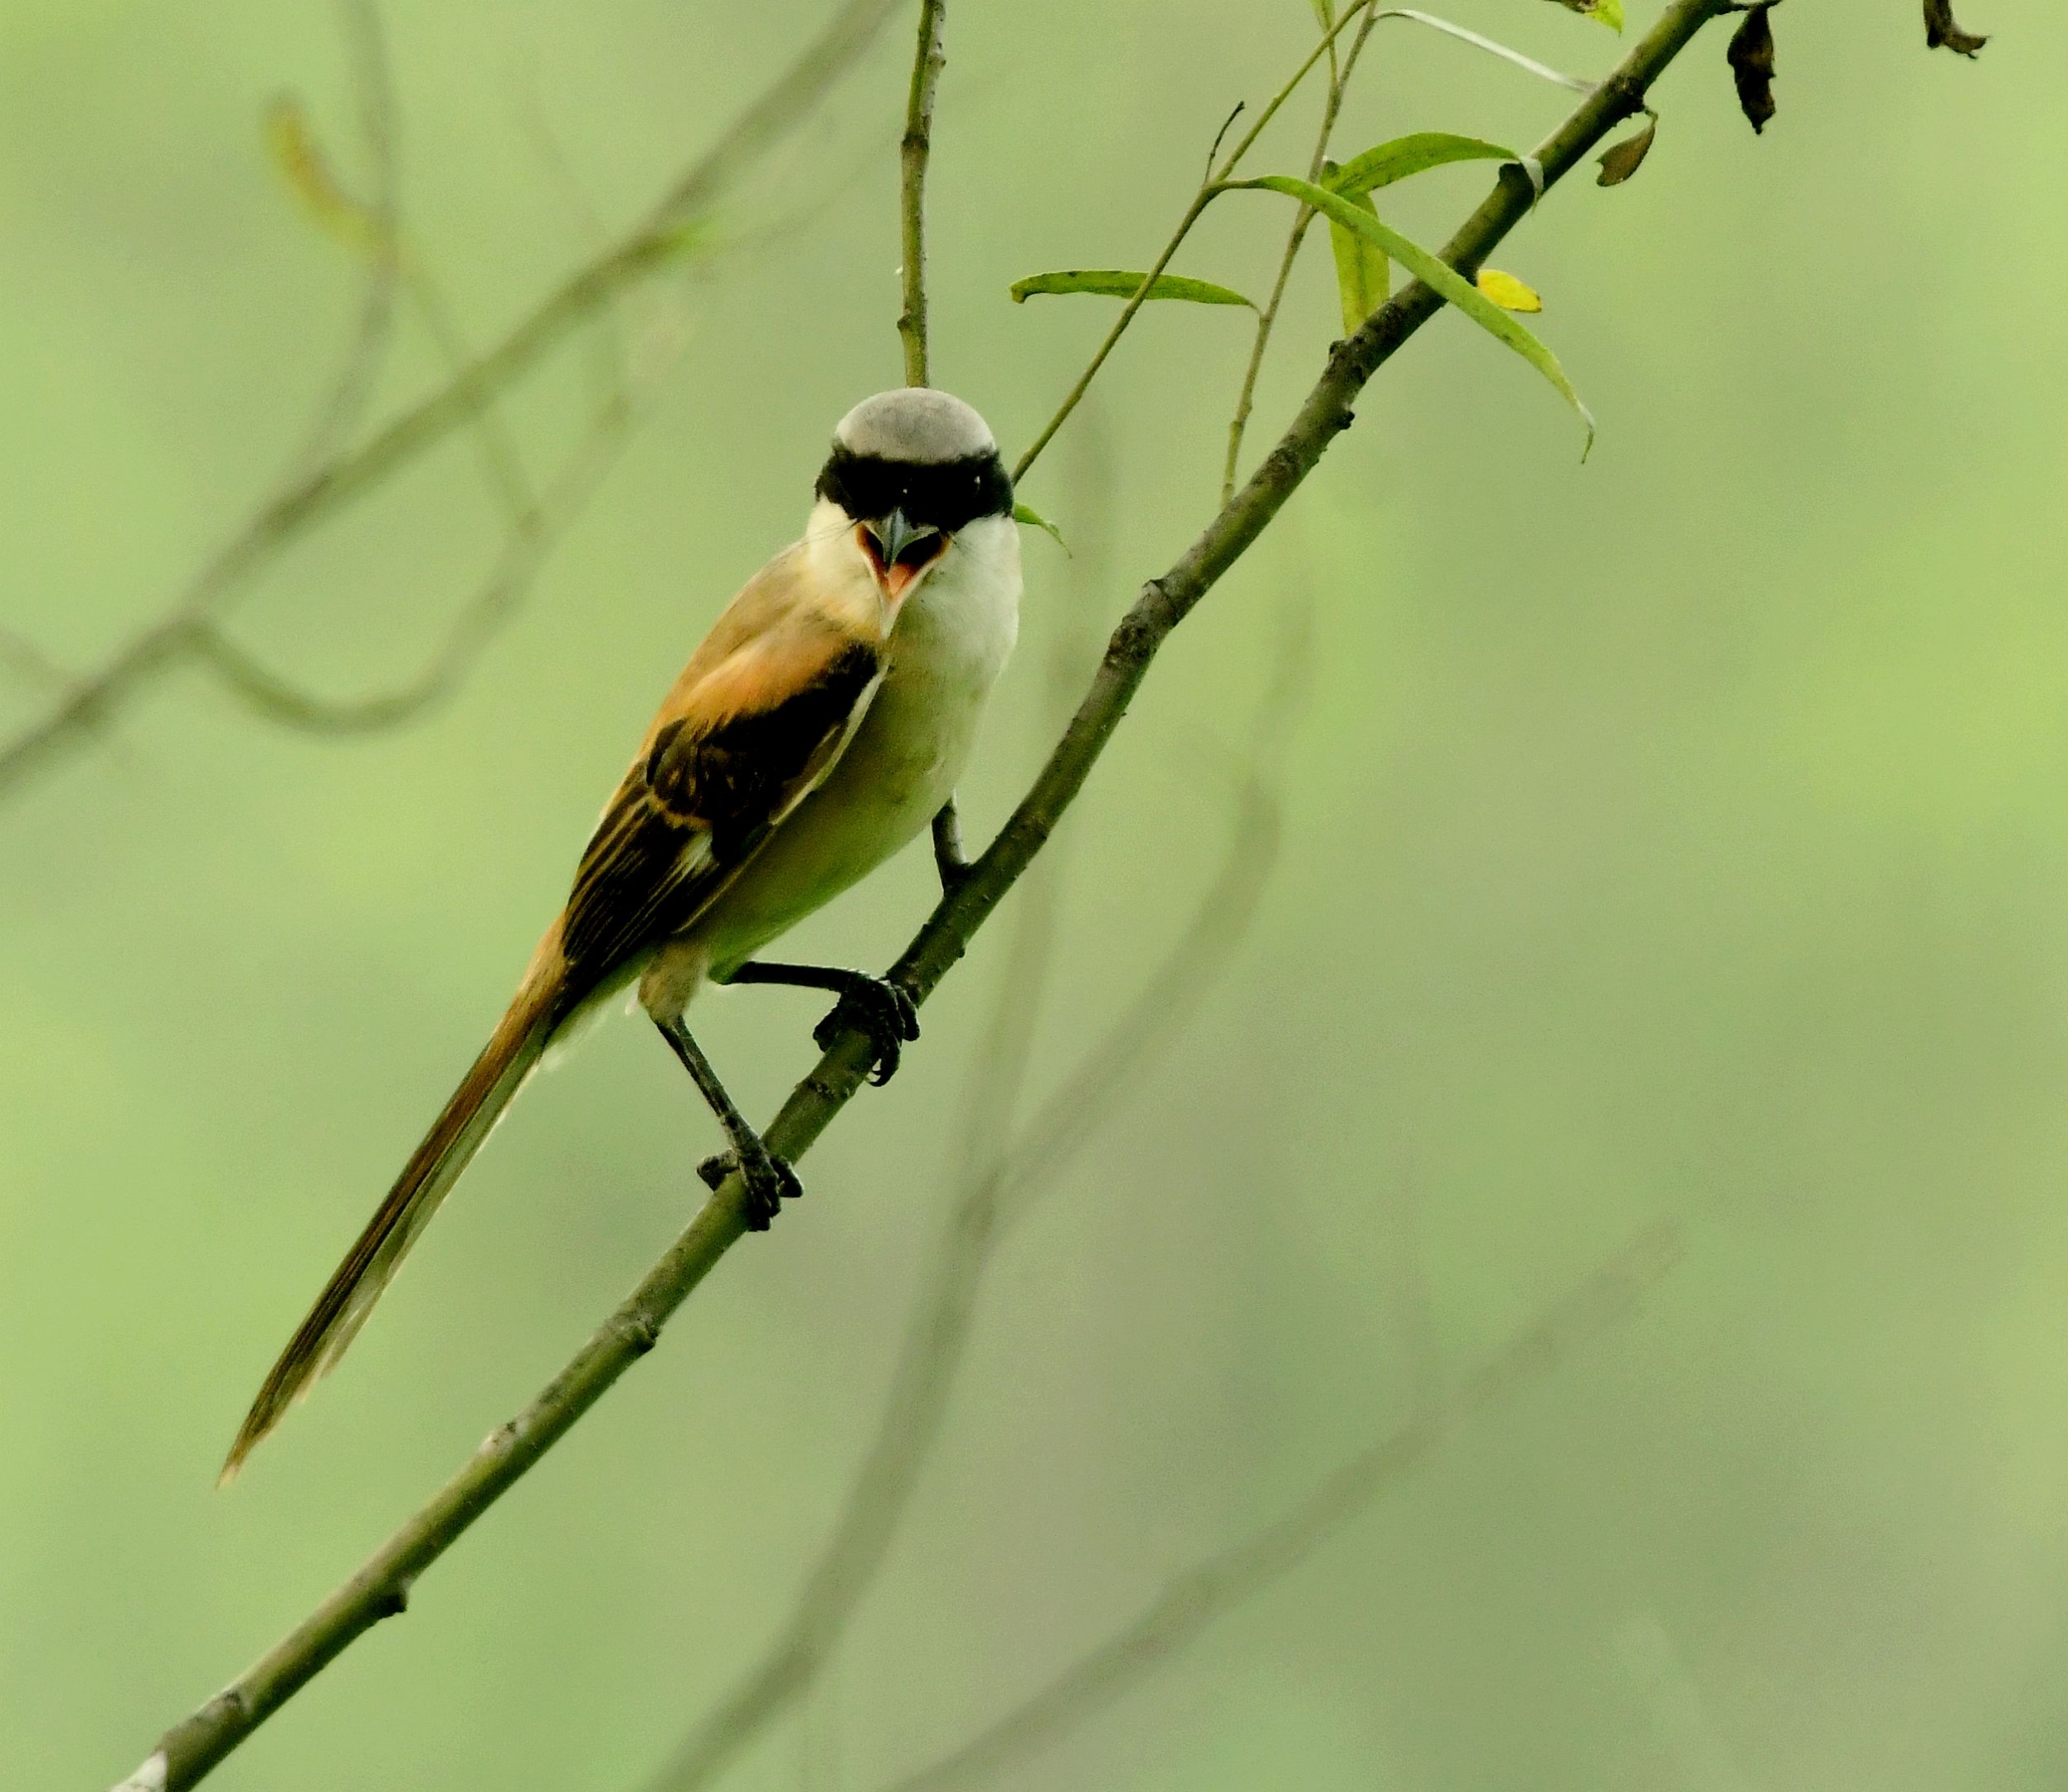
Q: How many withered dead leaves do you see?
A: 3